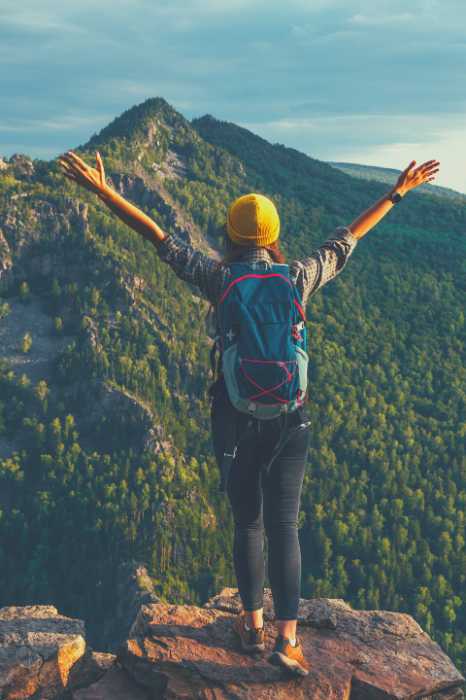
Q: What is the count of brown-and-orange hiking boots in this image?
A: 2